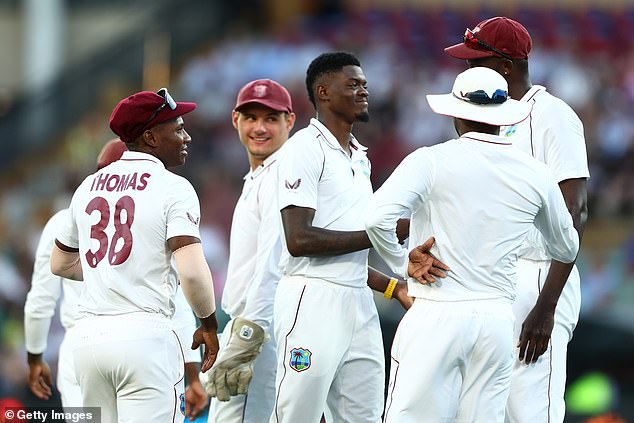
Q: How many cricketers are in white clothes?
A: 6